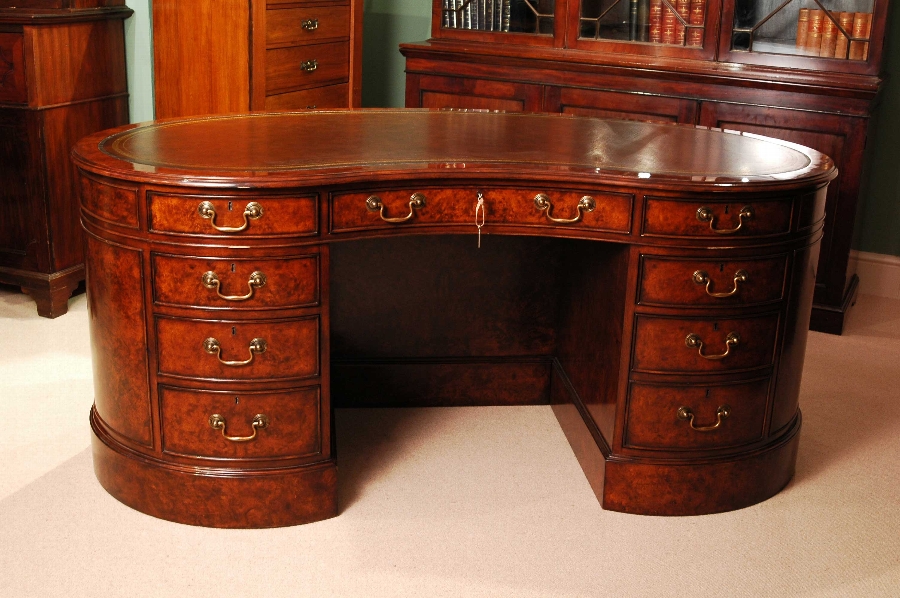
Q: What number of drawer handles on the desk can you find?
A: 10